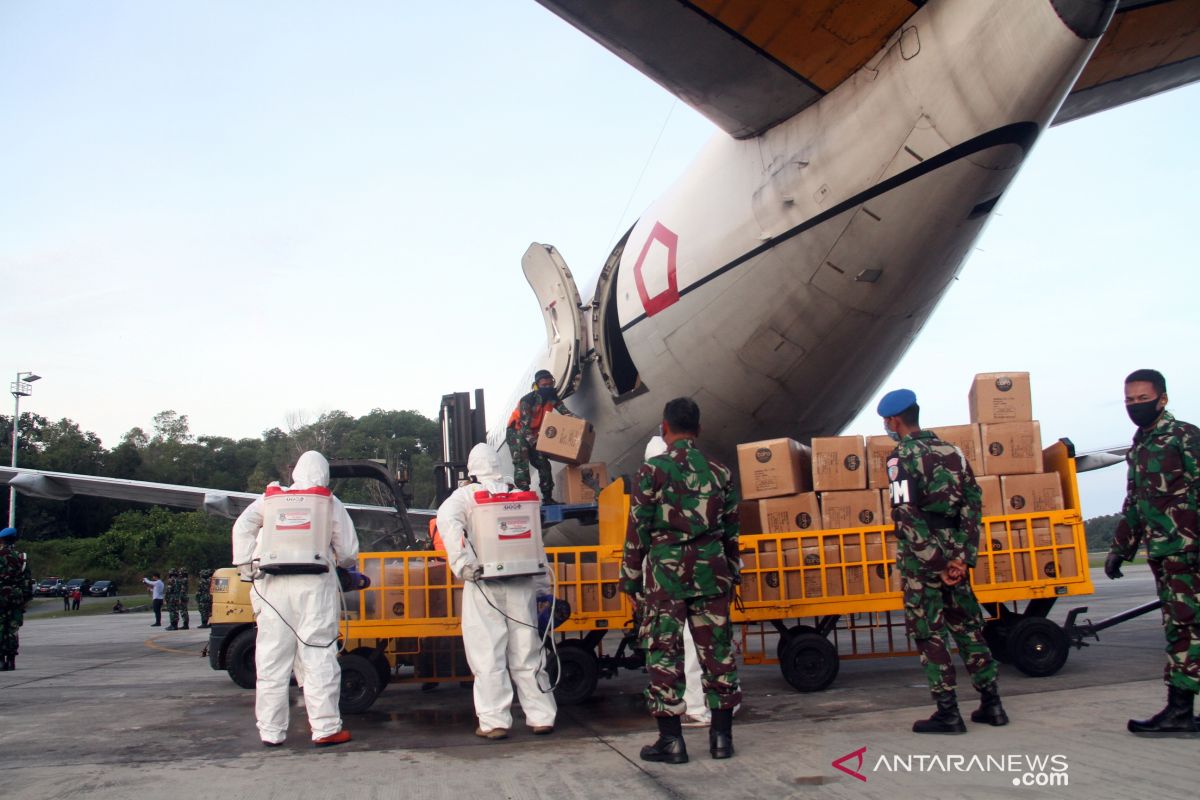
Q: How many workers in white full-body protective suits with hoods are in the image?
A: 3